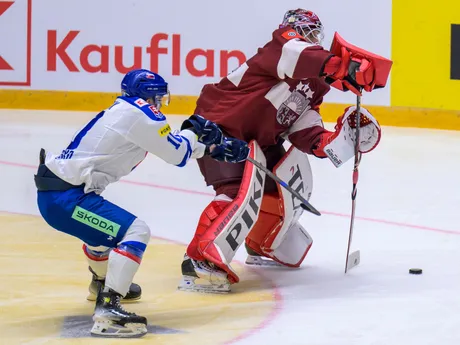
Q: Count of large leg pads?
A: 2